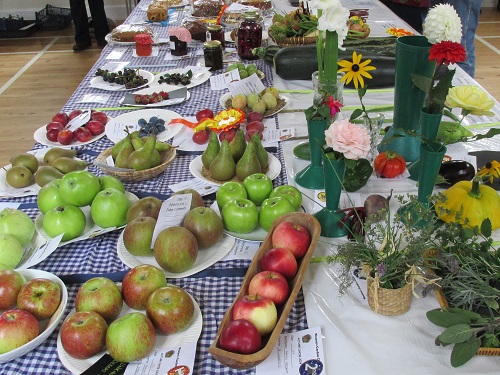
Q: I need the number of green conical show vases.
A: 5